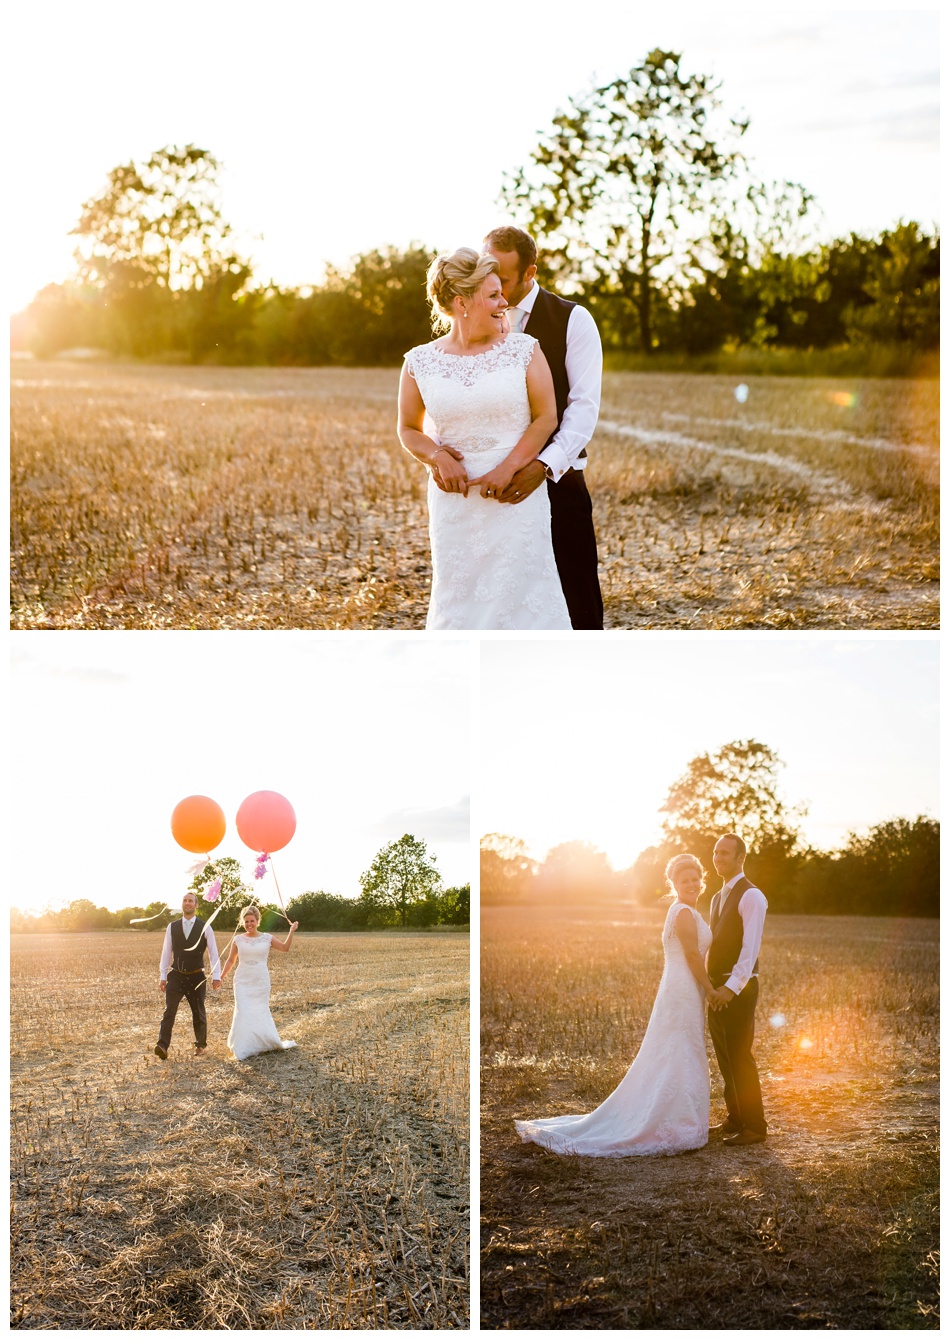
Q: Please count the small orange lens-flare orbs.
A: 2